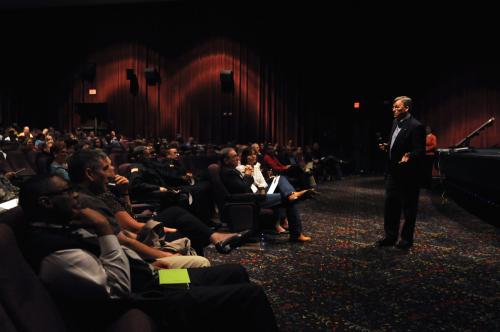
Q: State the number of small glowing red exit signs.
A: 2